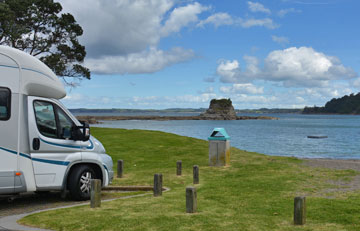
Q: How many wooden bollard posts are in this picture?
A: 7